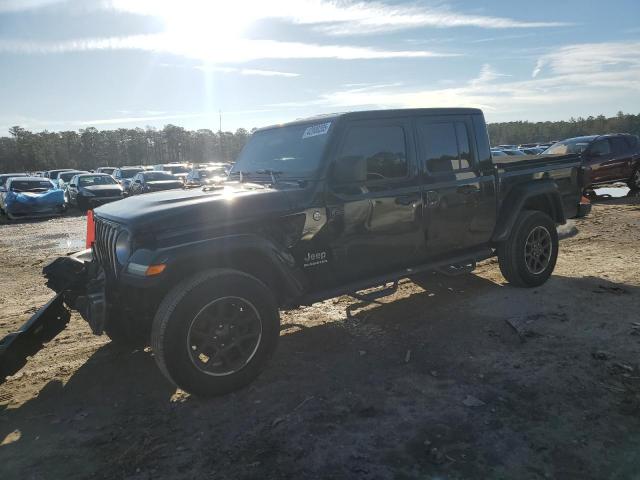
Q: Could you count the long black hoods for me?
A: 1